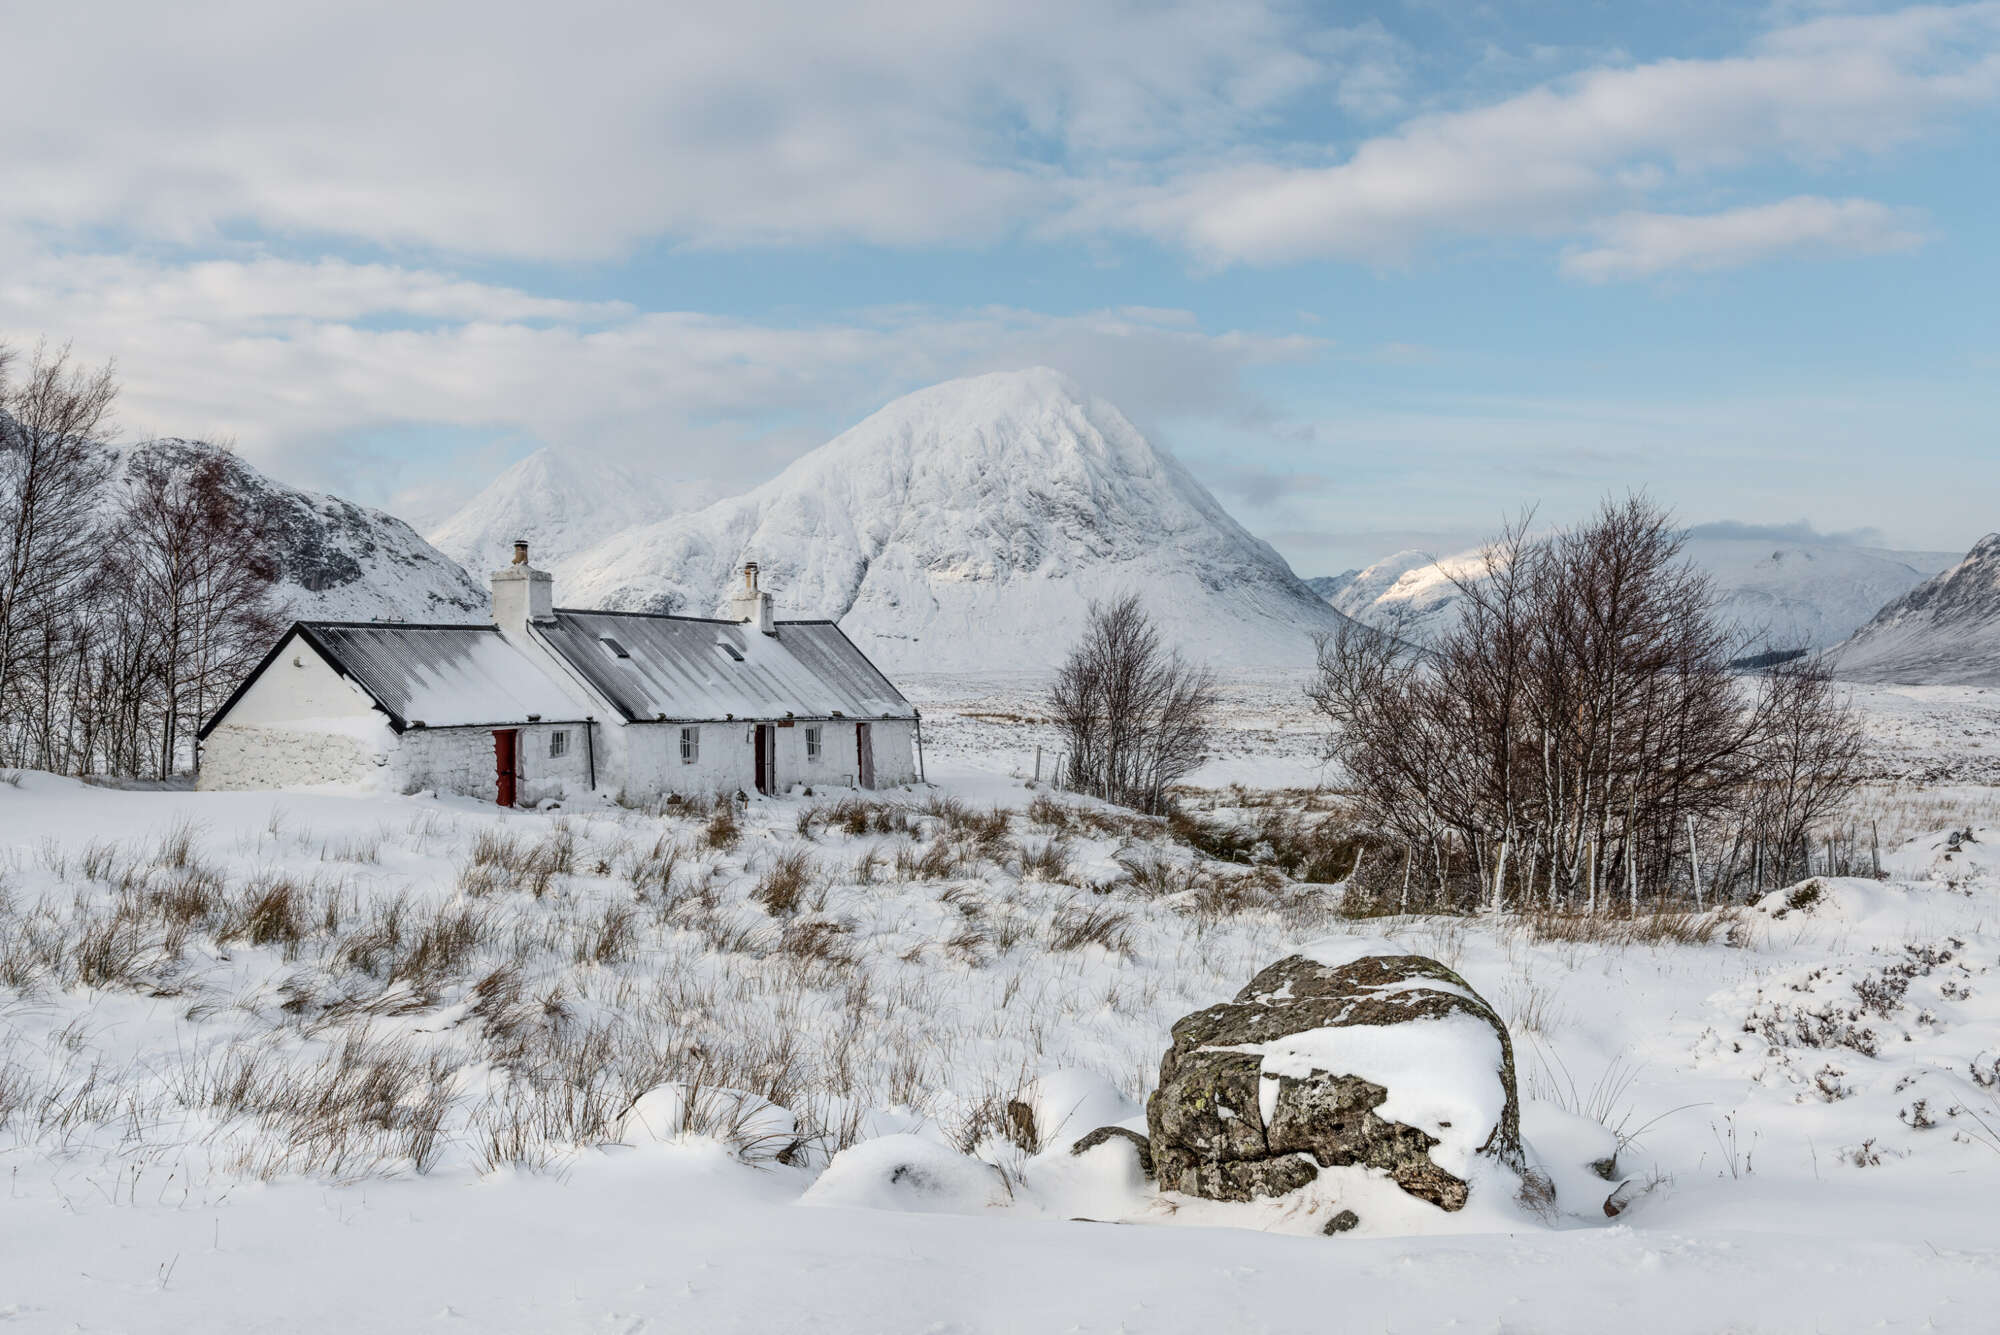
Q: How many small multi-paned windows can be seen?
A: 3